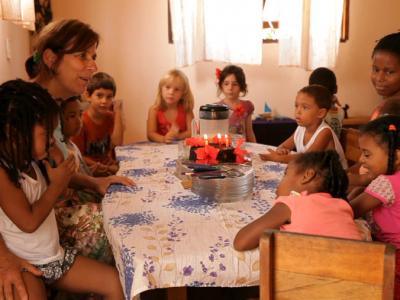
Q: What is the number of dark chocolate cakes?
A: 1